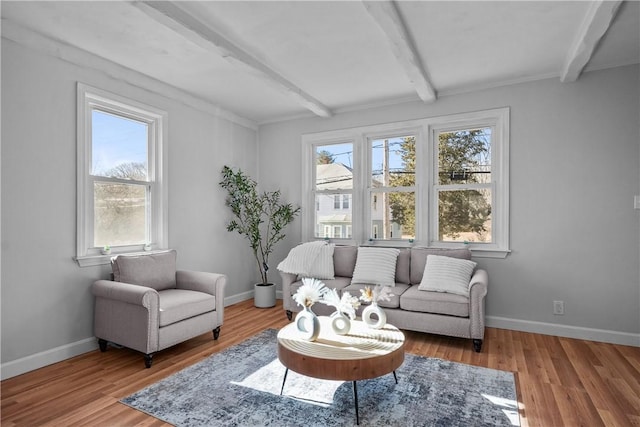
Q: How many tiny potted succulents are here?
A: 6